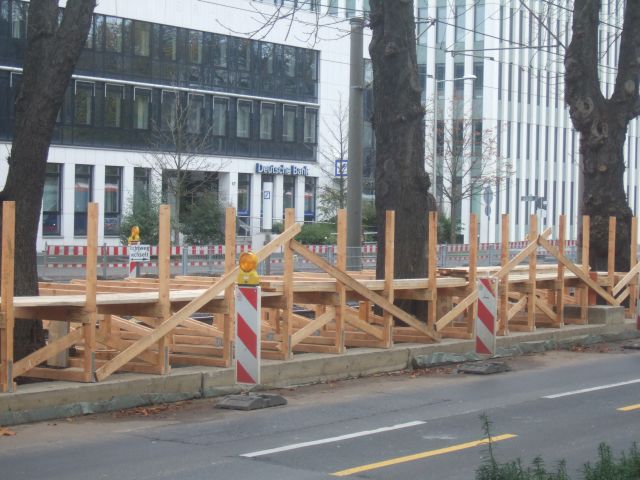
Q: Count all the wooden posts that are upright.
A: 15